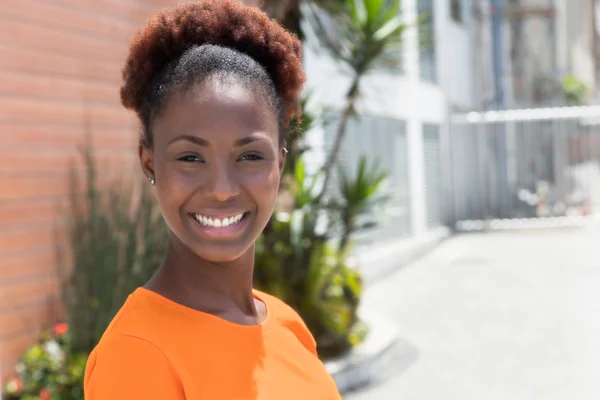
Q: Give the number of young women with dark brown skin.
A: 1